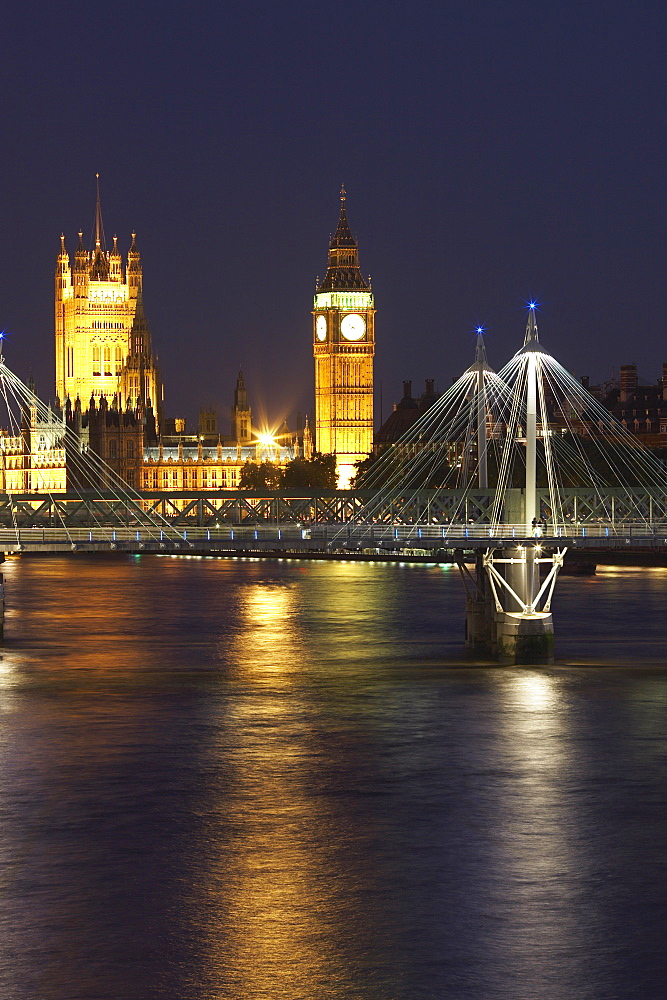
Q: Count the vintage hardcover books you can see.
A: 0